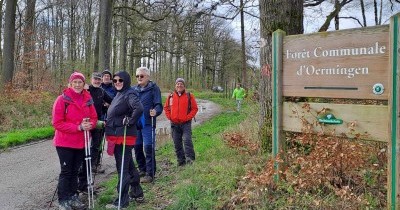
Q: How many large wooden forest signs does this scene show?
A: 1